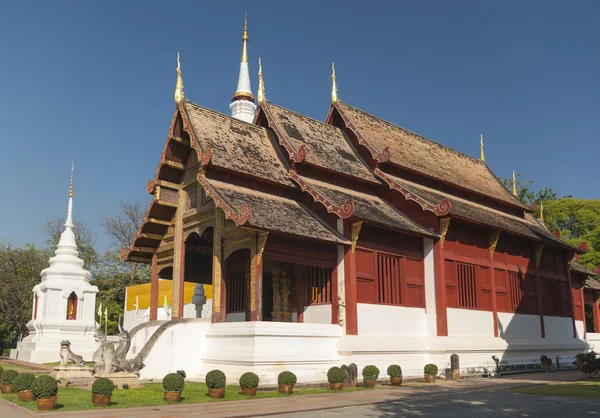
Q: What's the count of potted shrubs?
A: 13